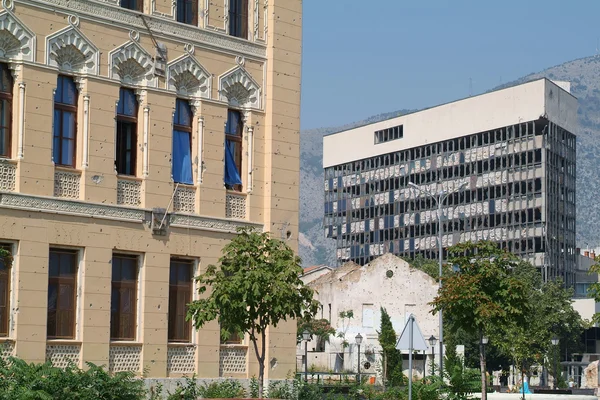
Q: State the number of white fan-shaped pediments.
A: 5